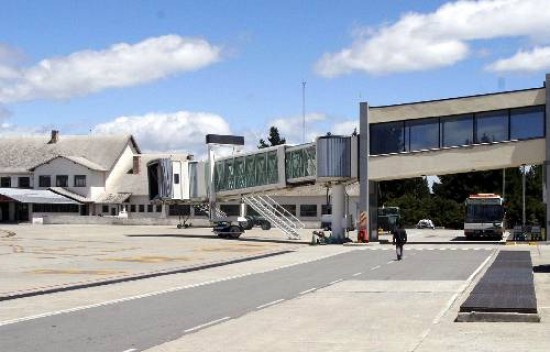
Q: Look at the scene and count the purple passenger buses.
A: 0